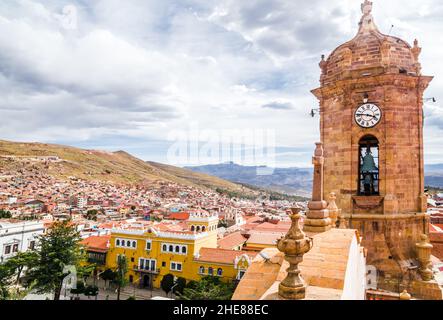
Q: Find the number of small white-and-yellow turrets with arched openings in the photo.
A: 1